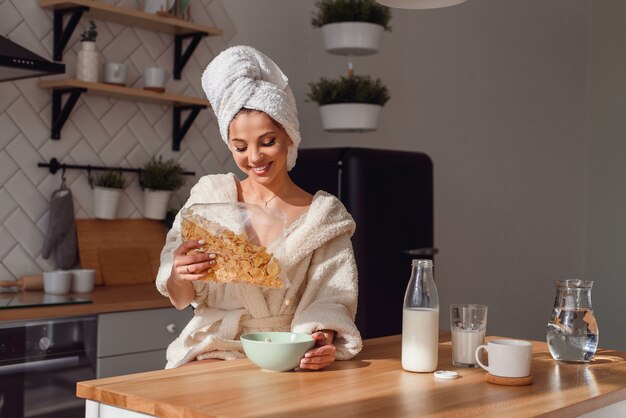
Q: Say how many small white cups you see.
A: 5